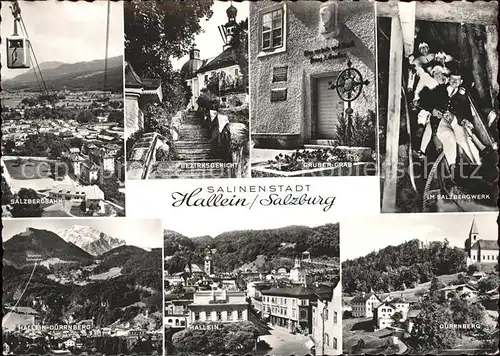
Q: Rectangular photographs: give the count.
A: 7